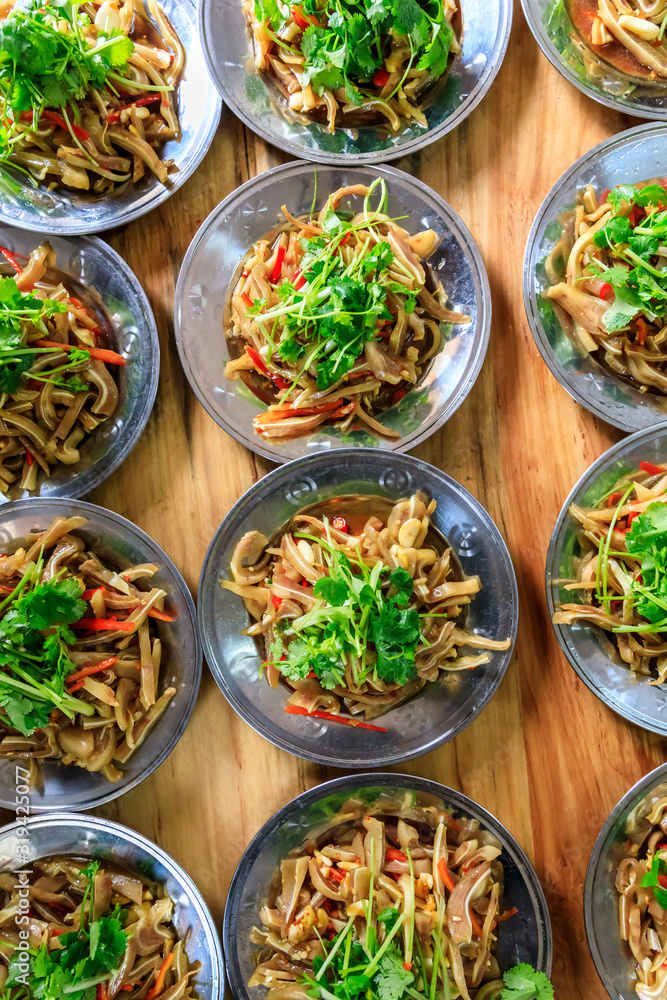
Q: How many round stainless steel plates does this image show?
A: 12